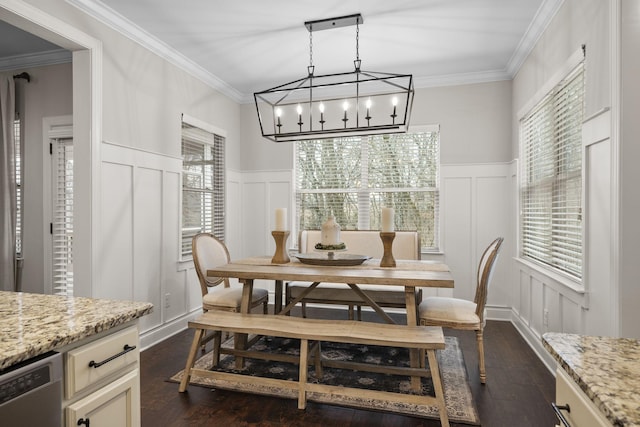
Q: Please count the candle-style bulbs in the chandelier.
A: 6